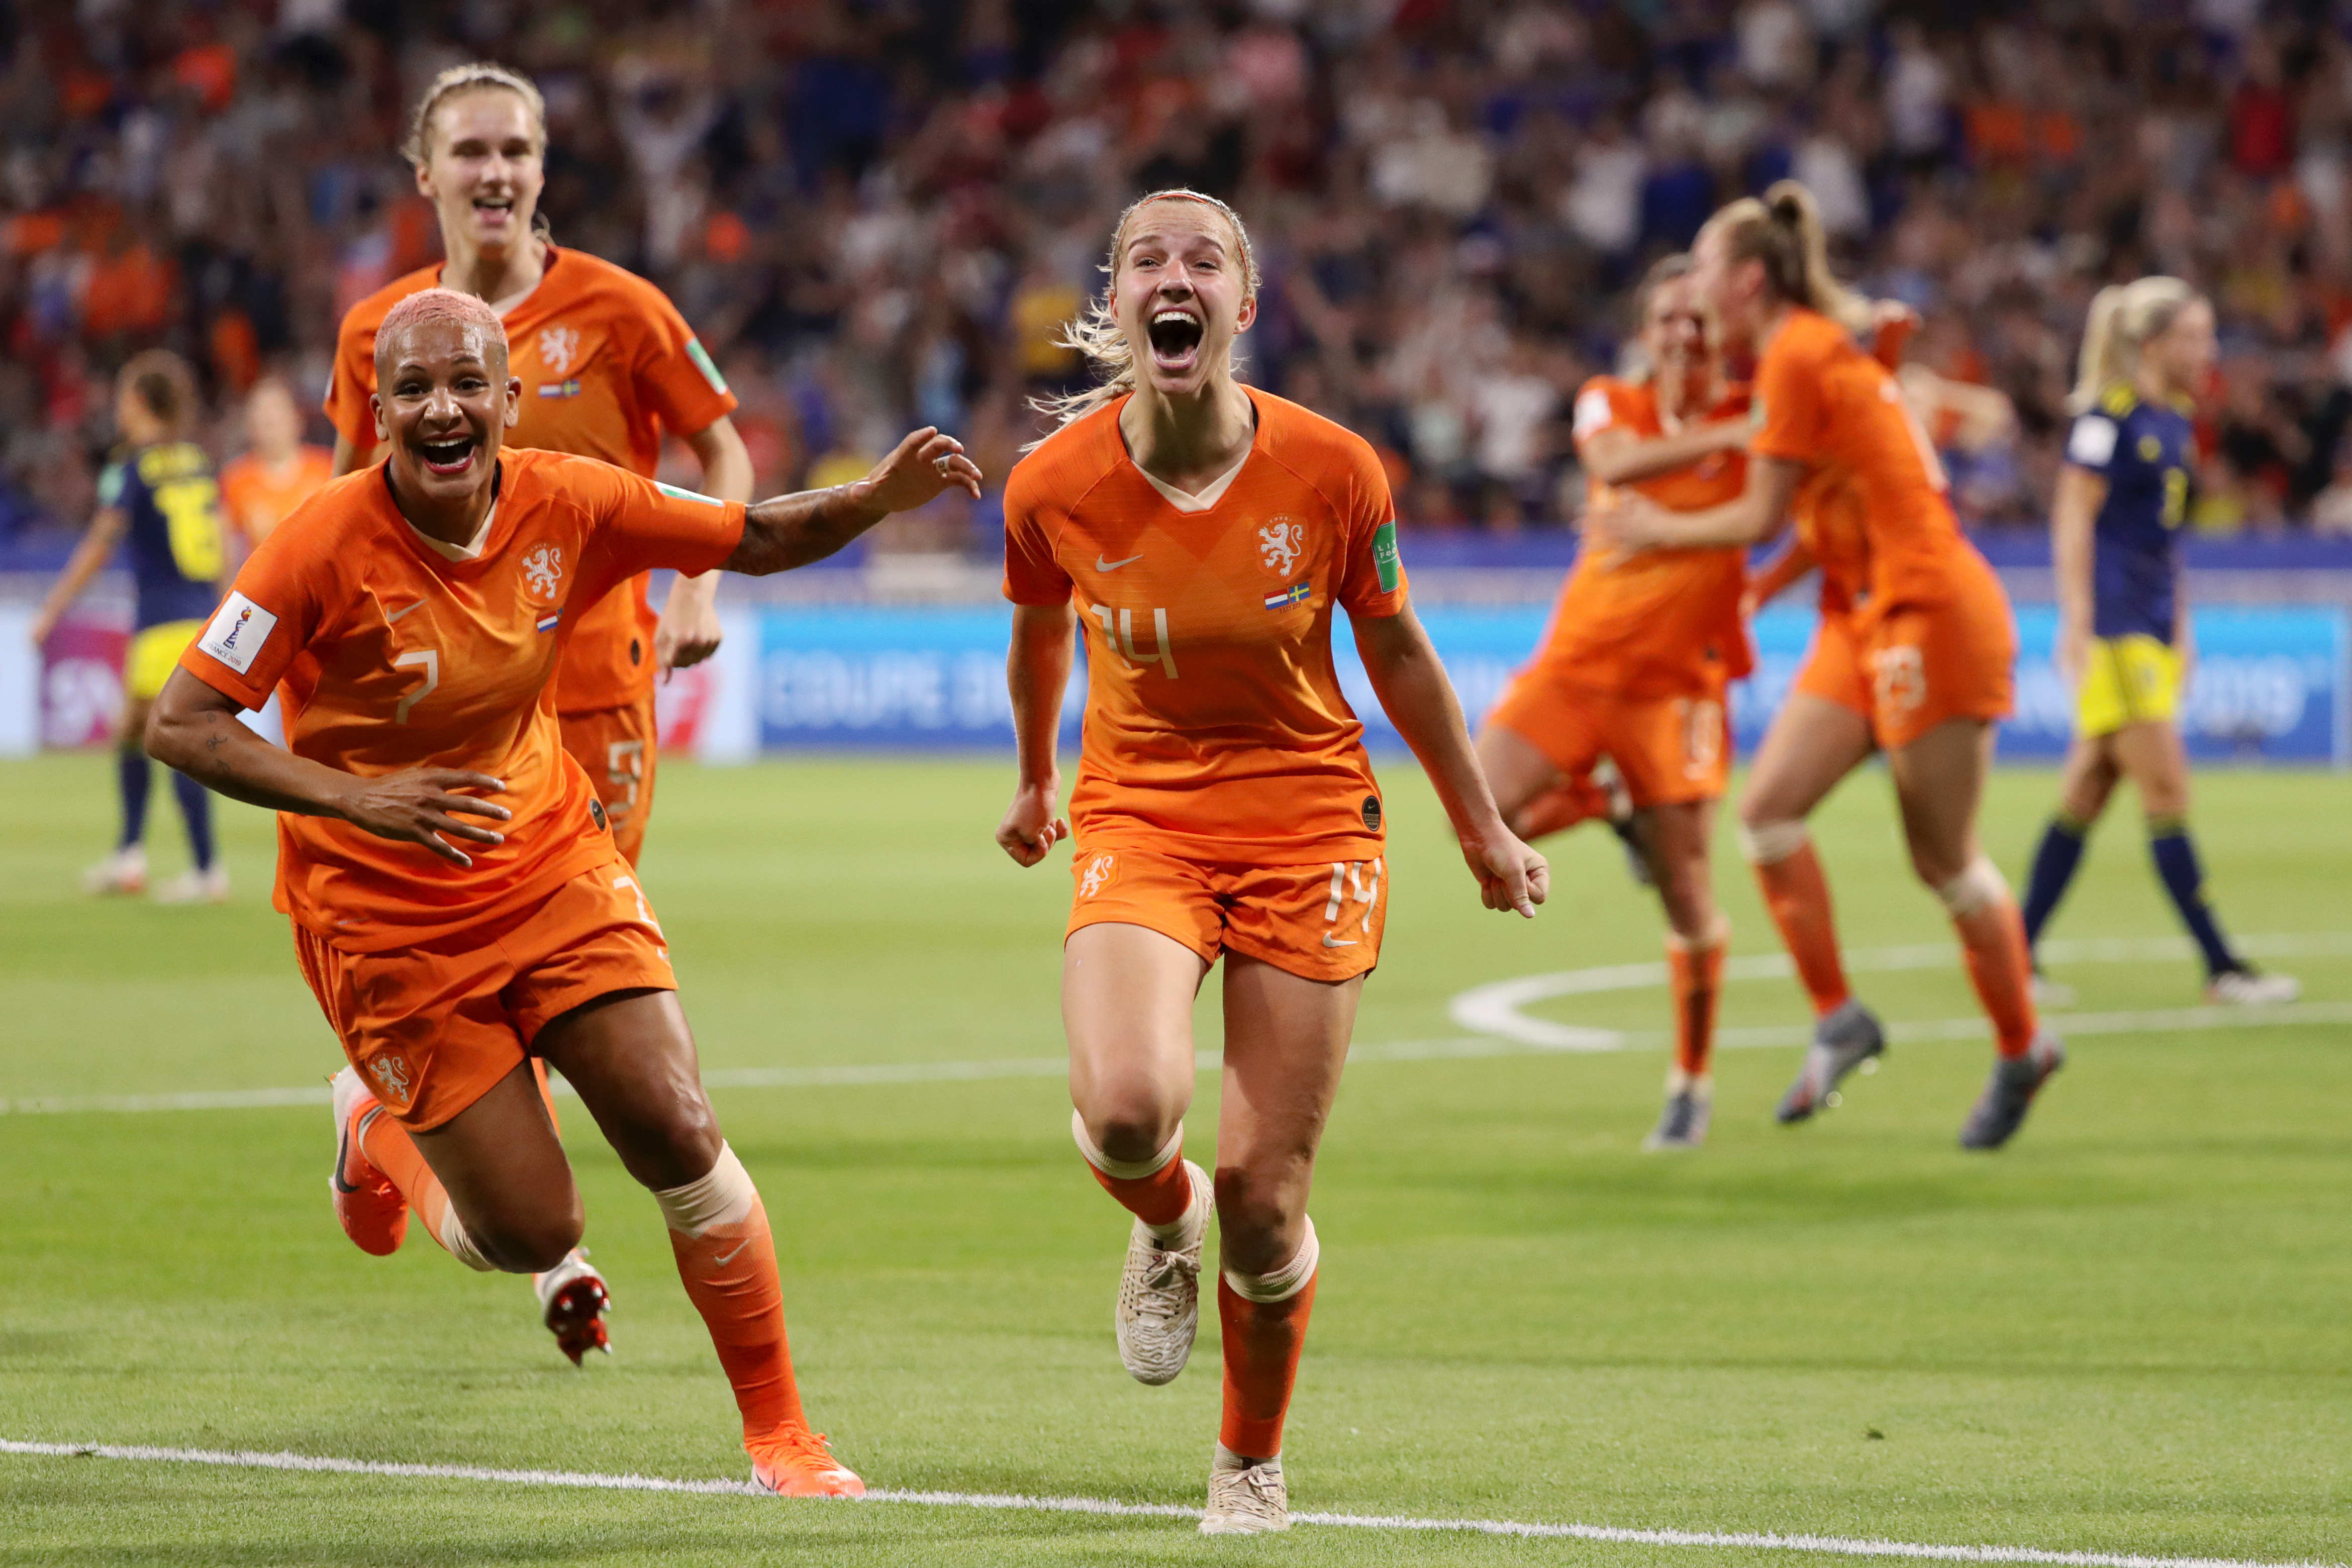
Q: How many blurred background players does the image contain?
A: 5